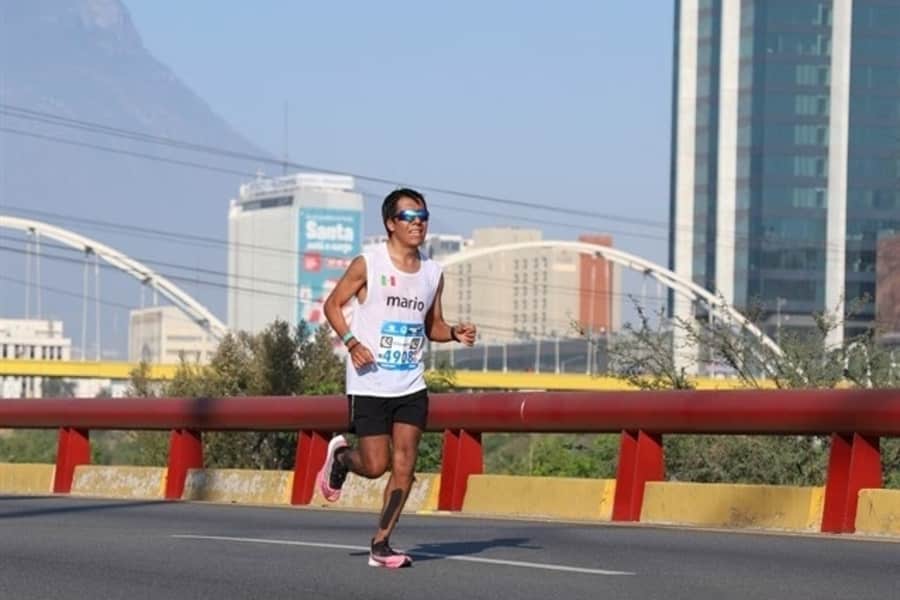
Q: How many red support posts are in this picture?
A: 6